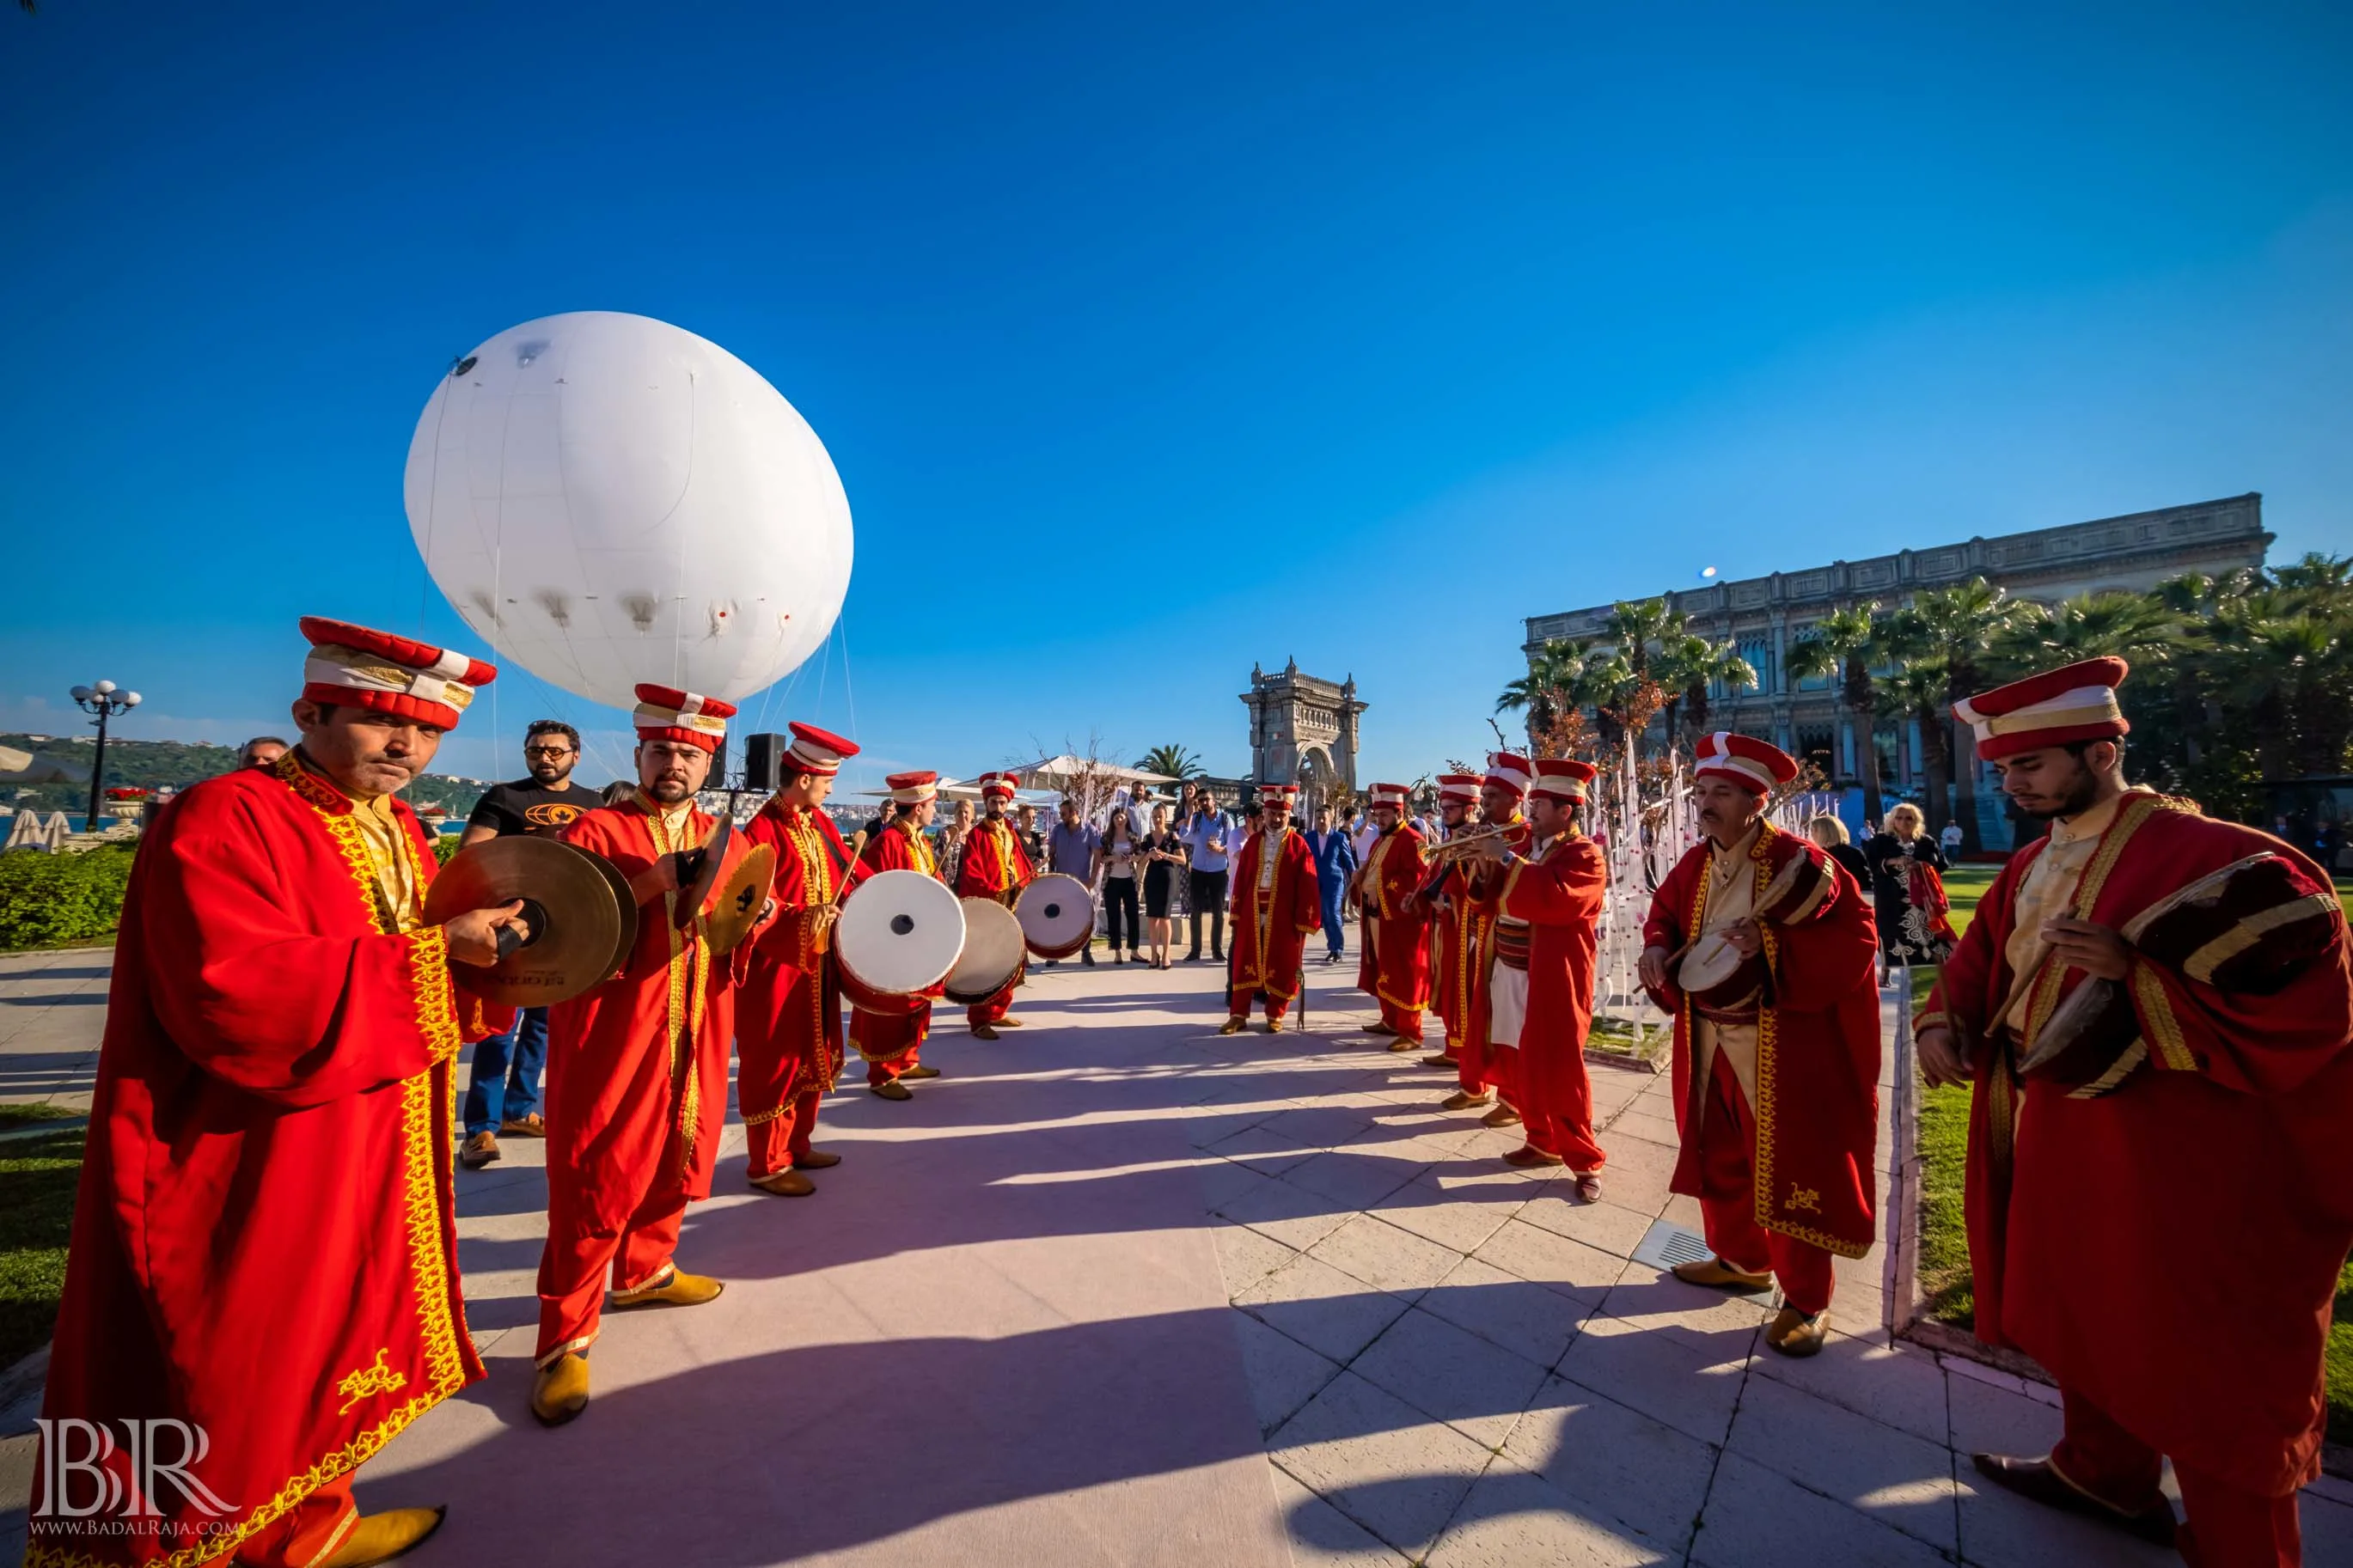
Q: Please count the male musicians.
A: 12